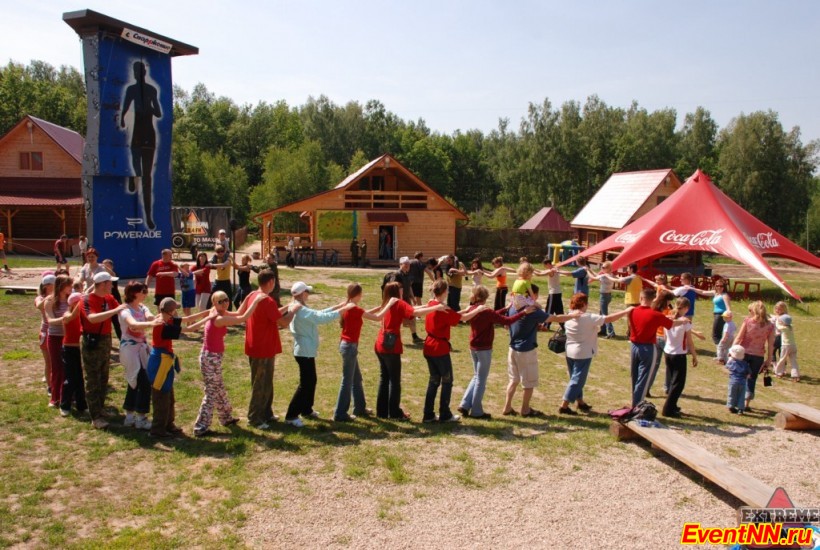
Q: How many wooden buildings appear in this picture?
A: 3